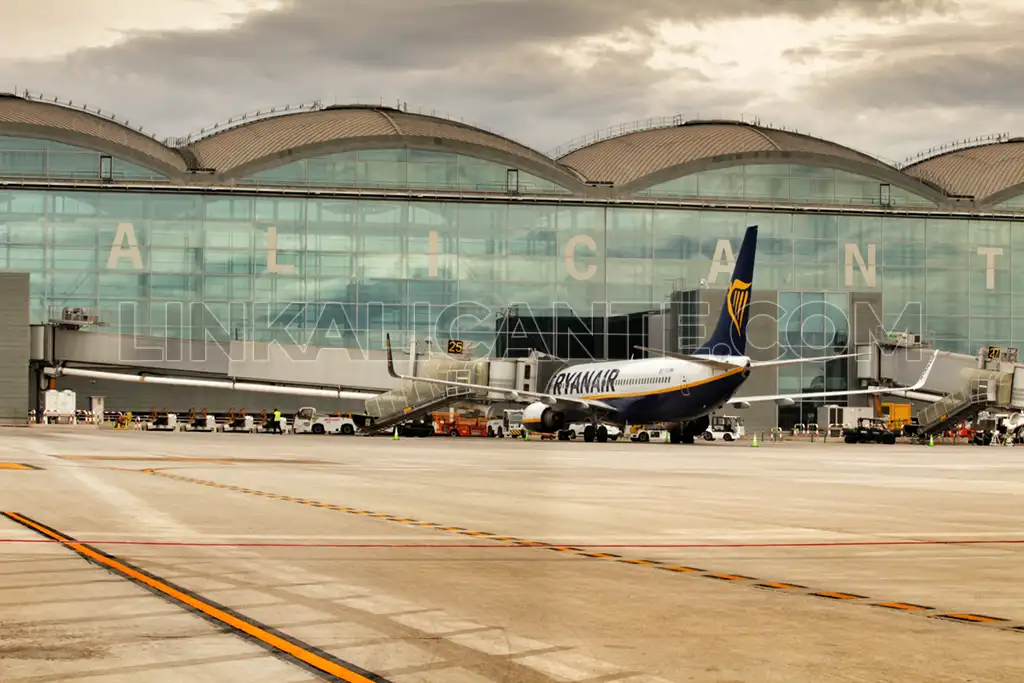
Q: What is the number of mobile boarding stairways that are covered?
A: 2